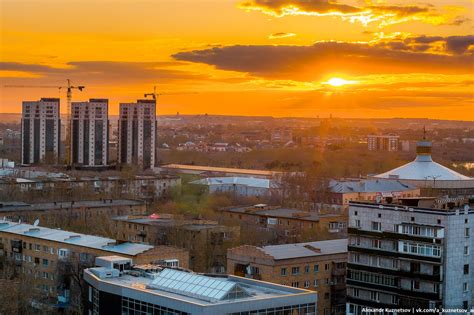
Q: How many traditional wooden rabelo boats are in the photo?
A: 0